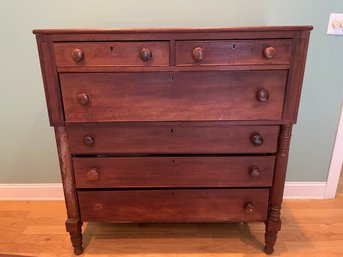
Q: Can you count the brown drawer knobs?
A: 11